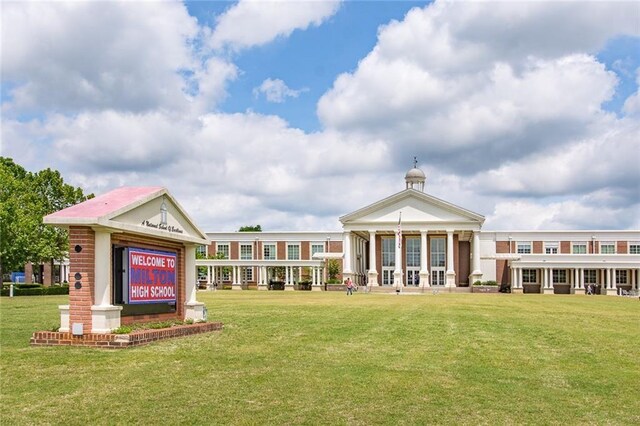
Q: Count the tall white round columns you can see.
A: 6